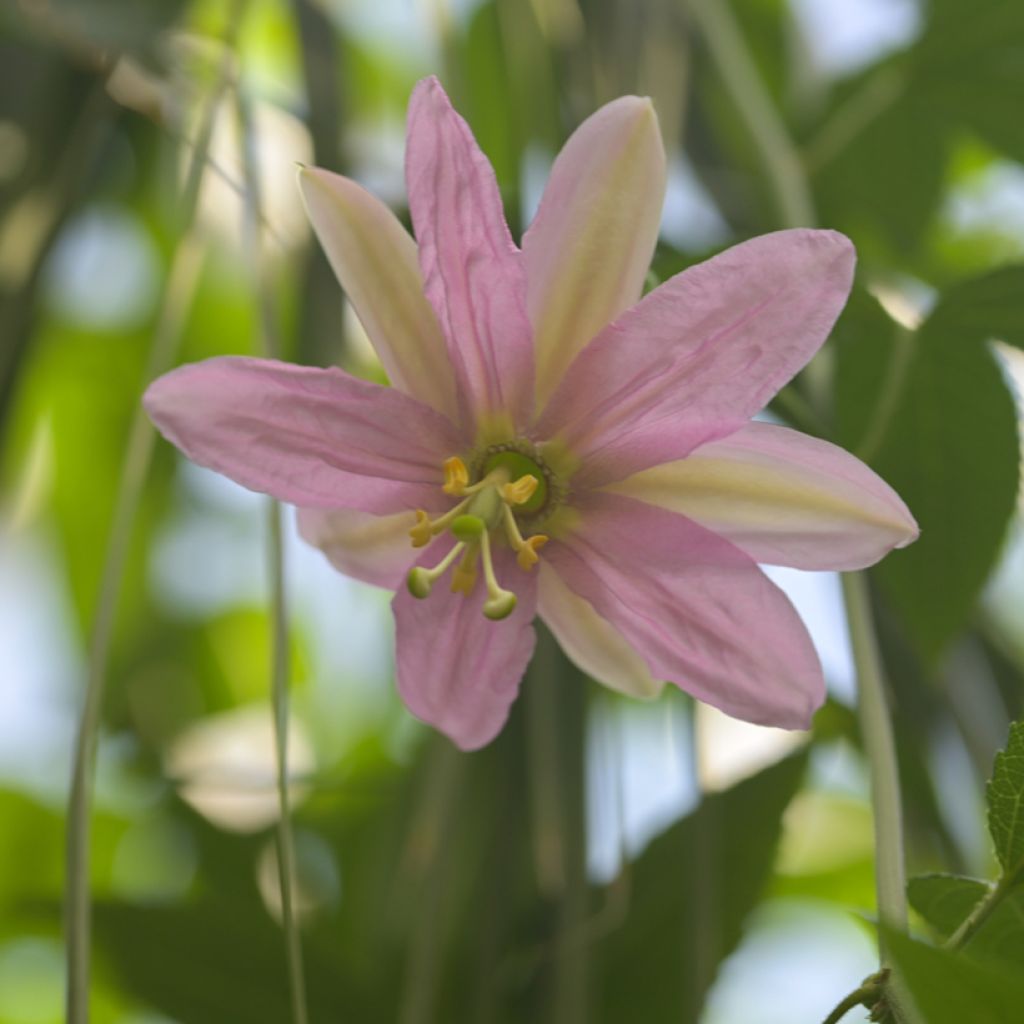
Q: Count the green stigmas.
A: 3